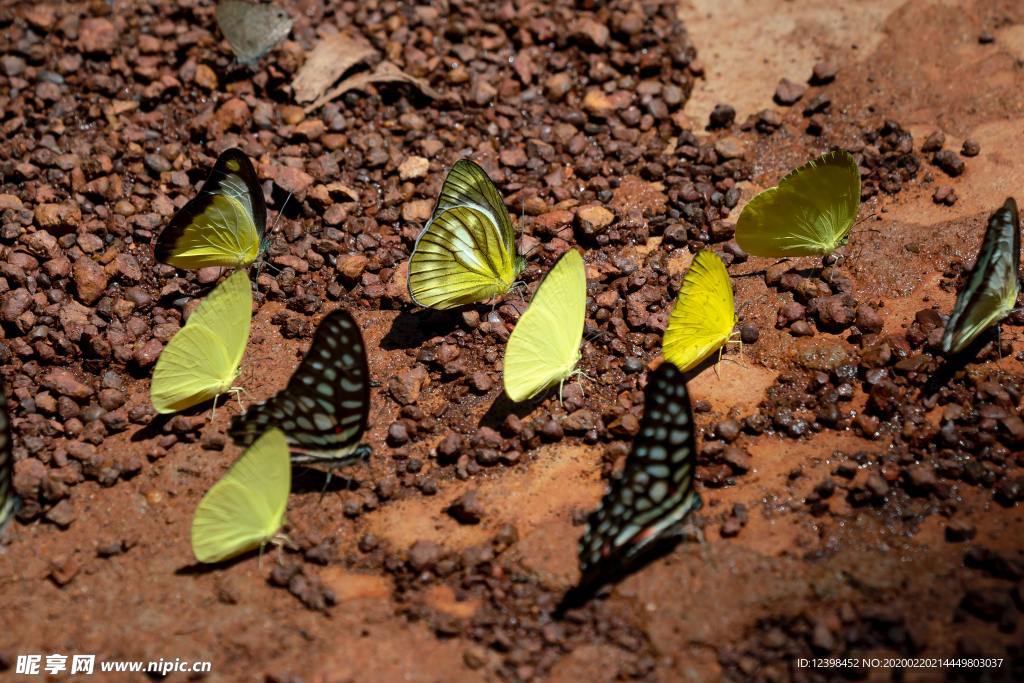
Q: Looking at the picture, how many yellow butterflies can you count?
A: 7